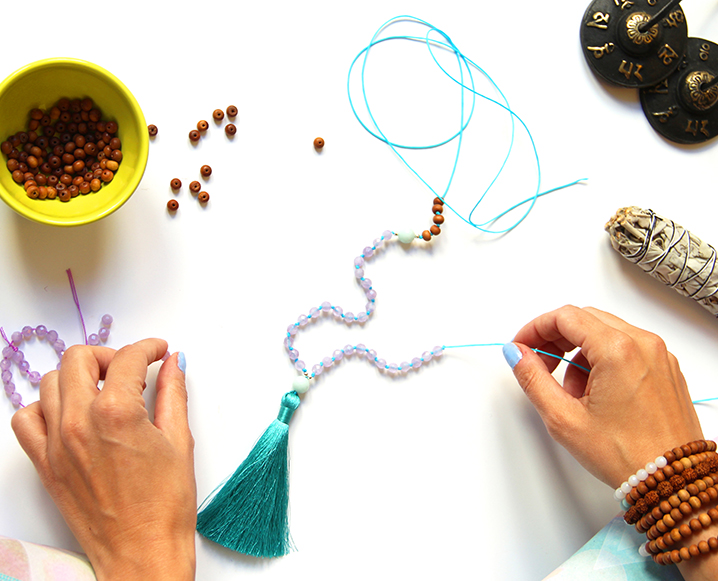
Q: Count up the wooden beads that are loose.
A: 12